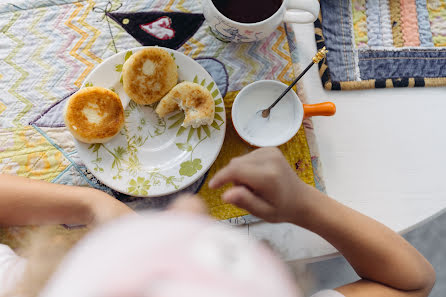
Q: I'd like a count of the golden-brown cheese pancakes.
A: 3